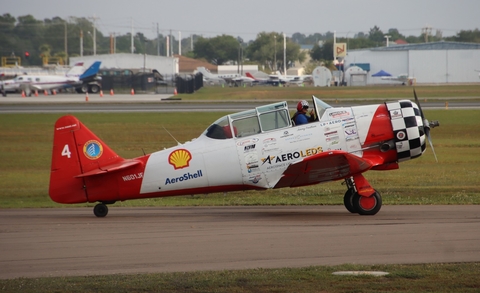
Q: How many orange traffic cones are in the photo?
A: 9